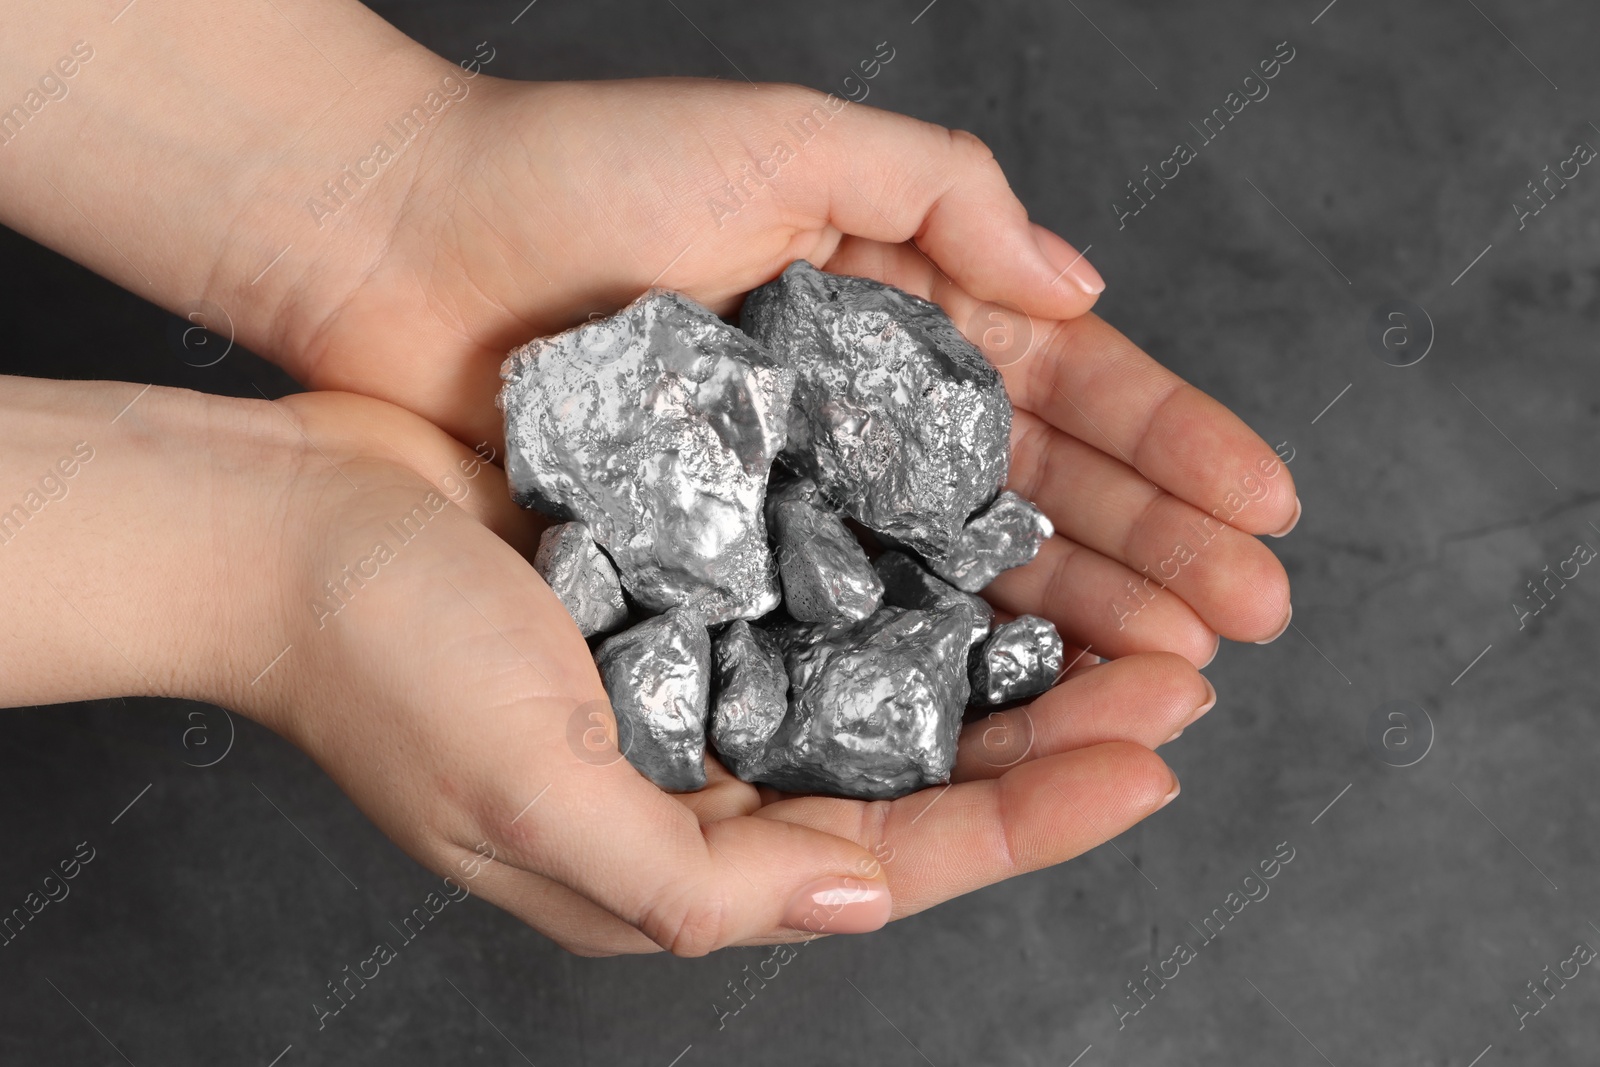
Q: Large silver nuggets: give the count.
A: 3